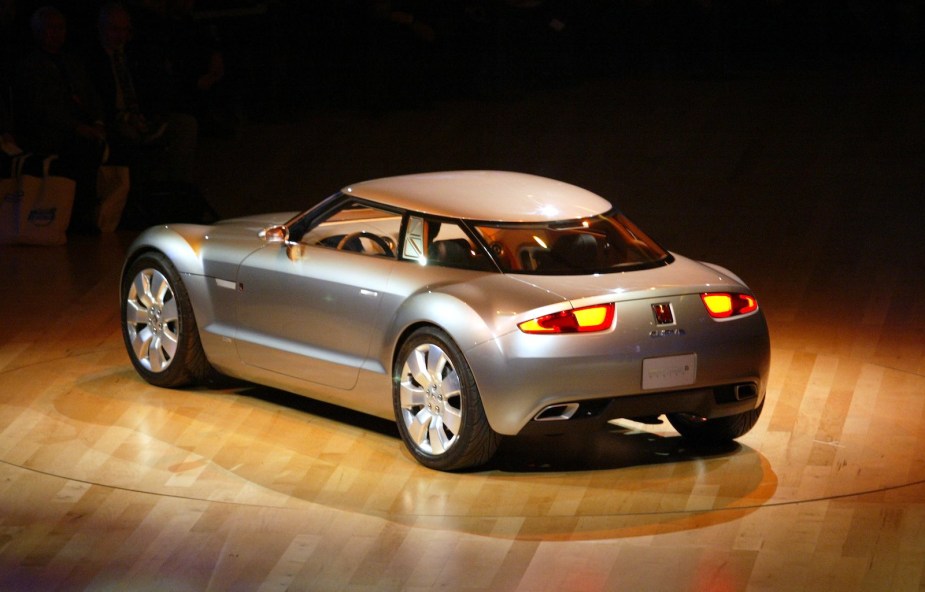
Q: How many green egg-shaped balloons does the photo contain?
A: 0